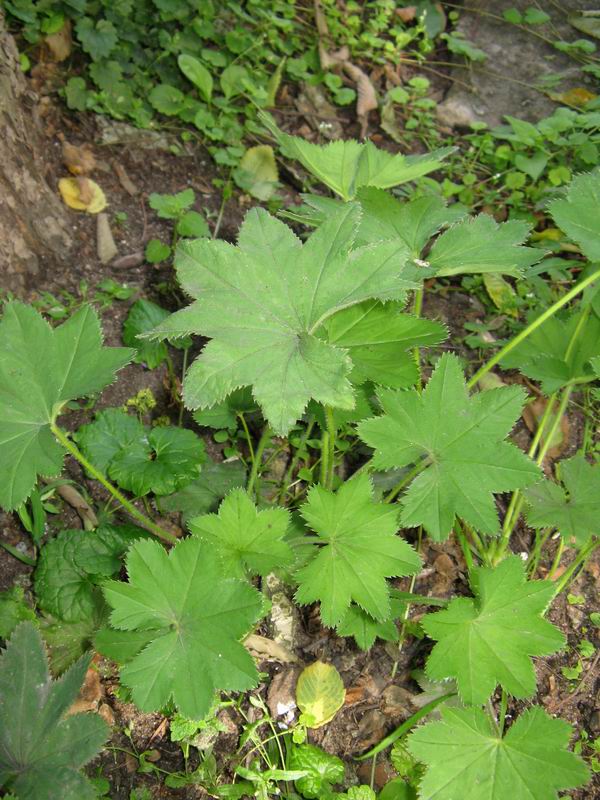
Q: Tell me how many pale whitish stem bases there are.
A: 1